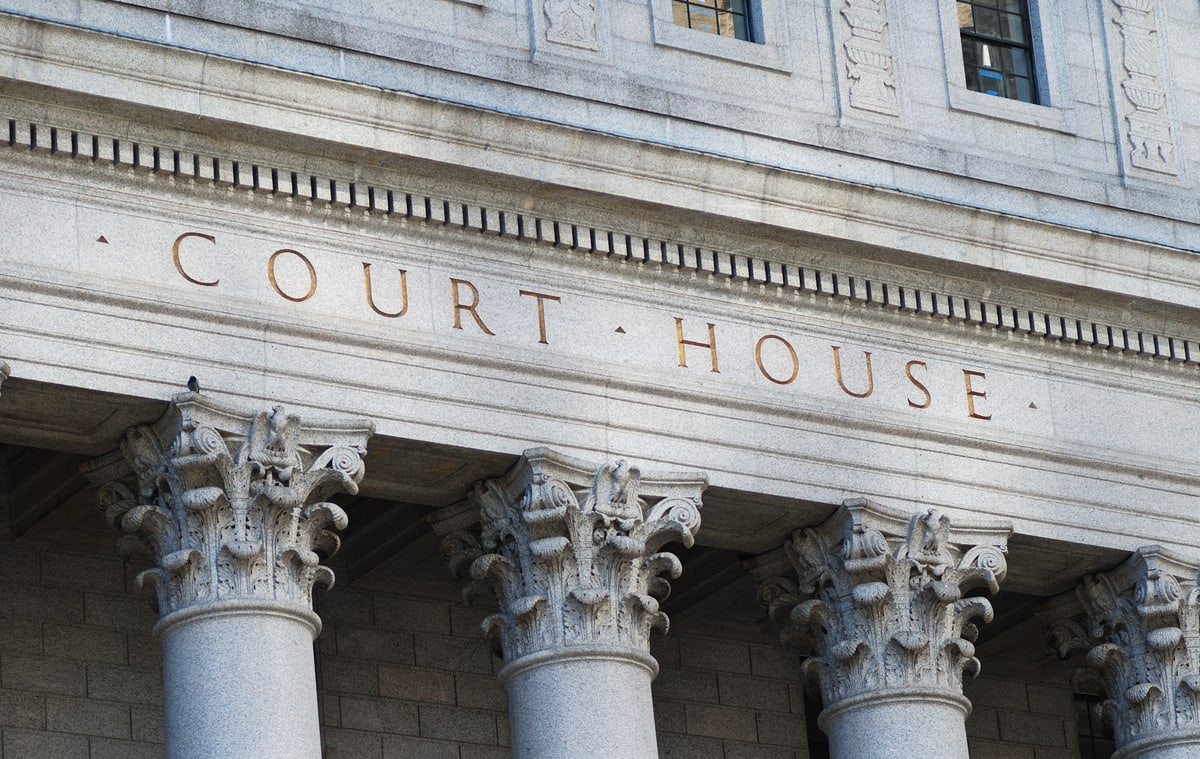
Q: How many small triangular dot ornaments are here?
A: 3